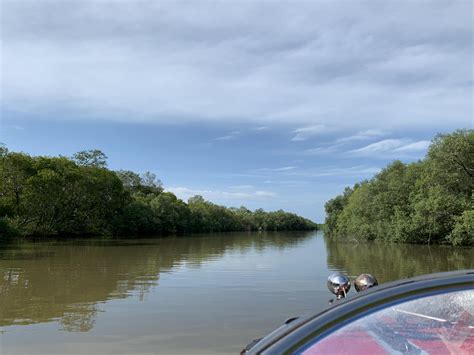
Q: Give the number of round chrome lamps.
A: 2